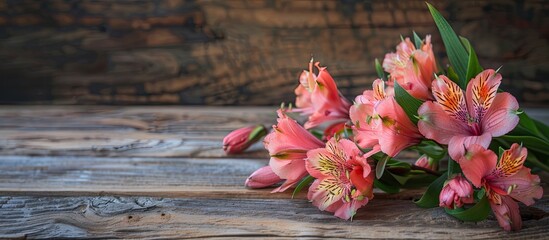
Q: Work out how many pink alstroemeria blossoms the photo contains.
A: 7